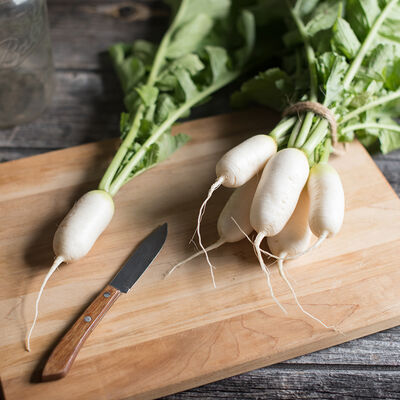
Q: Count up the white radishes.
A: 6